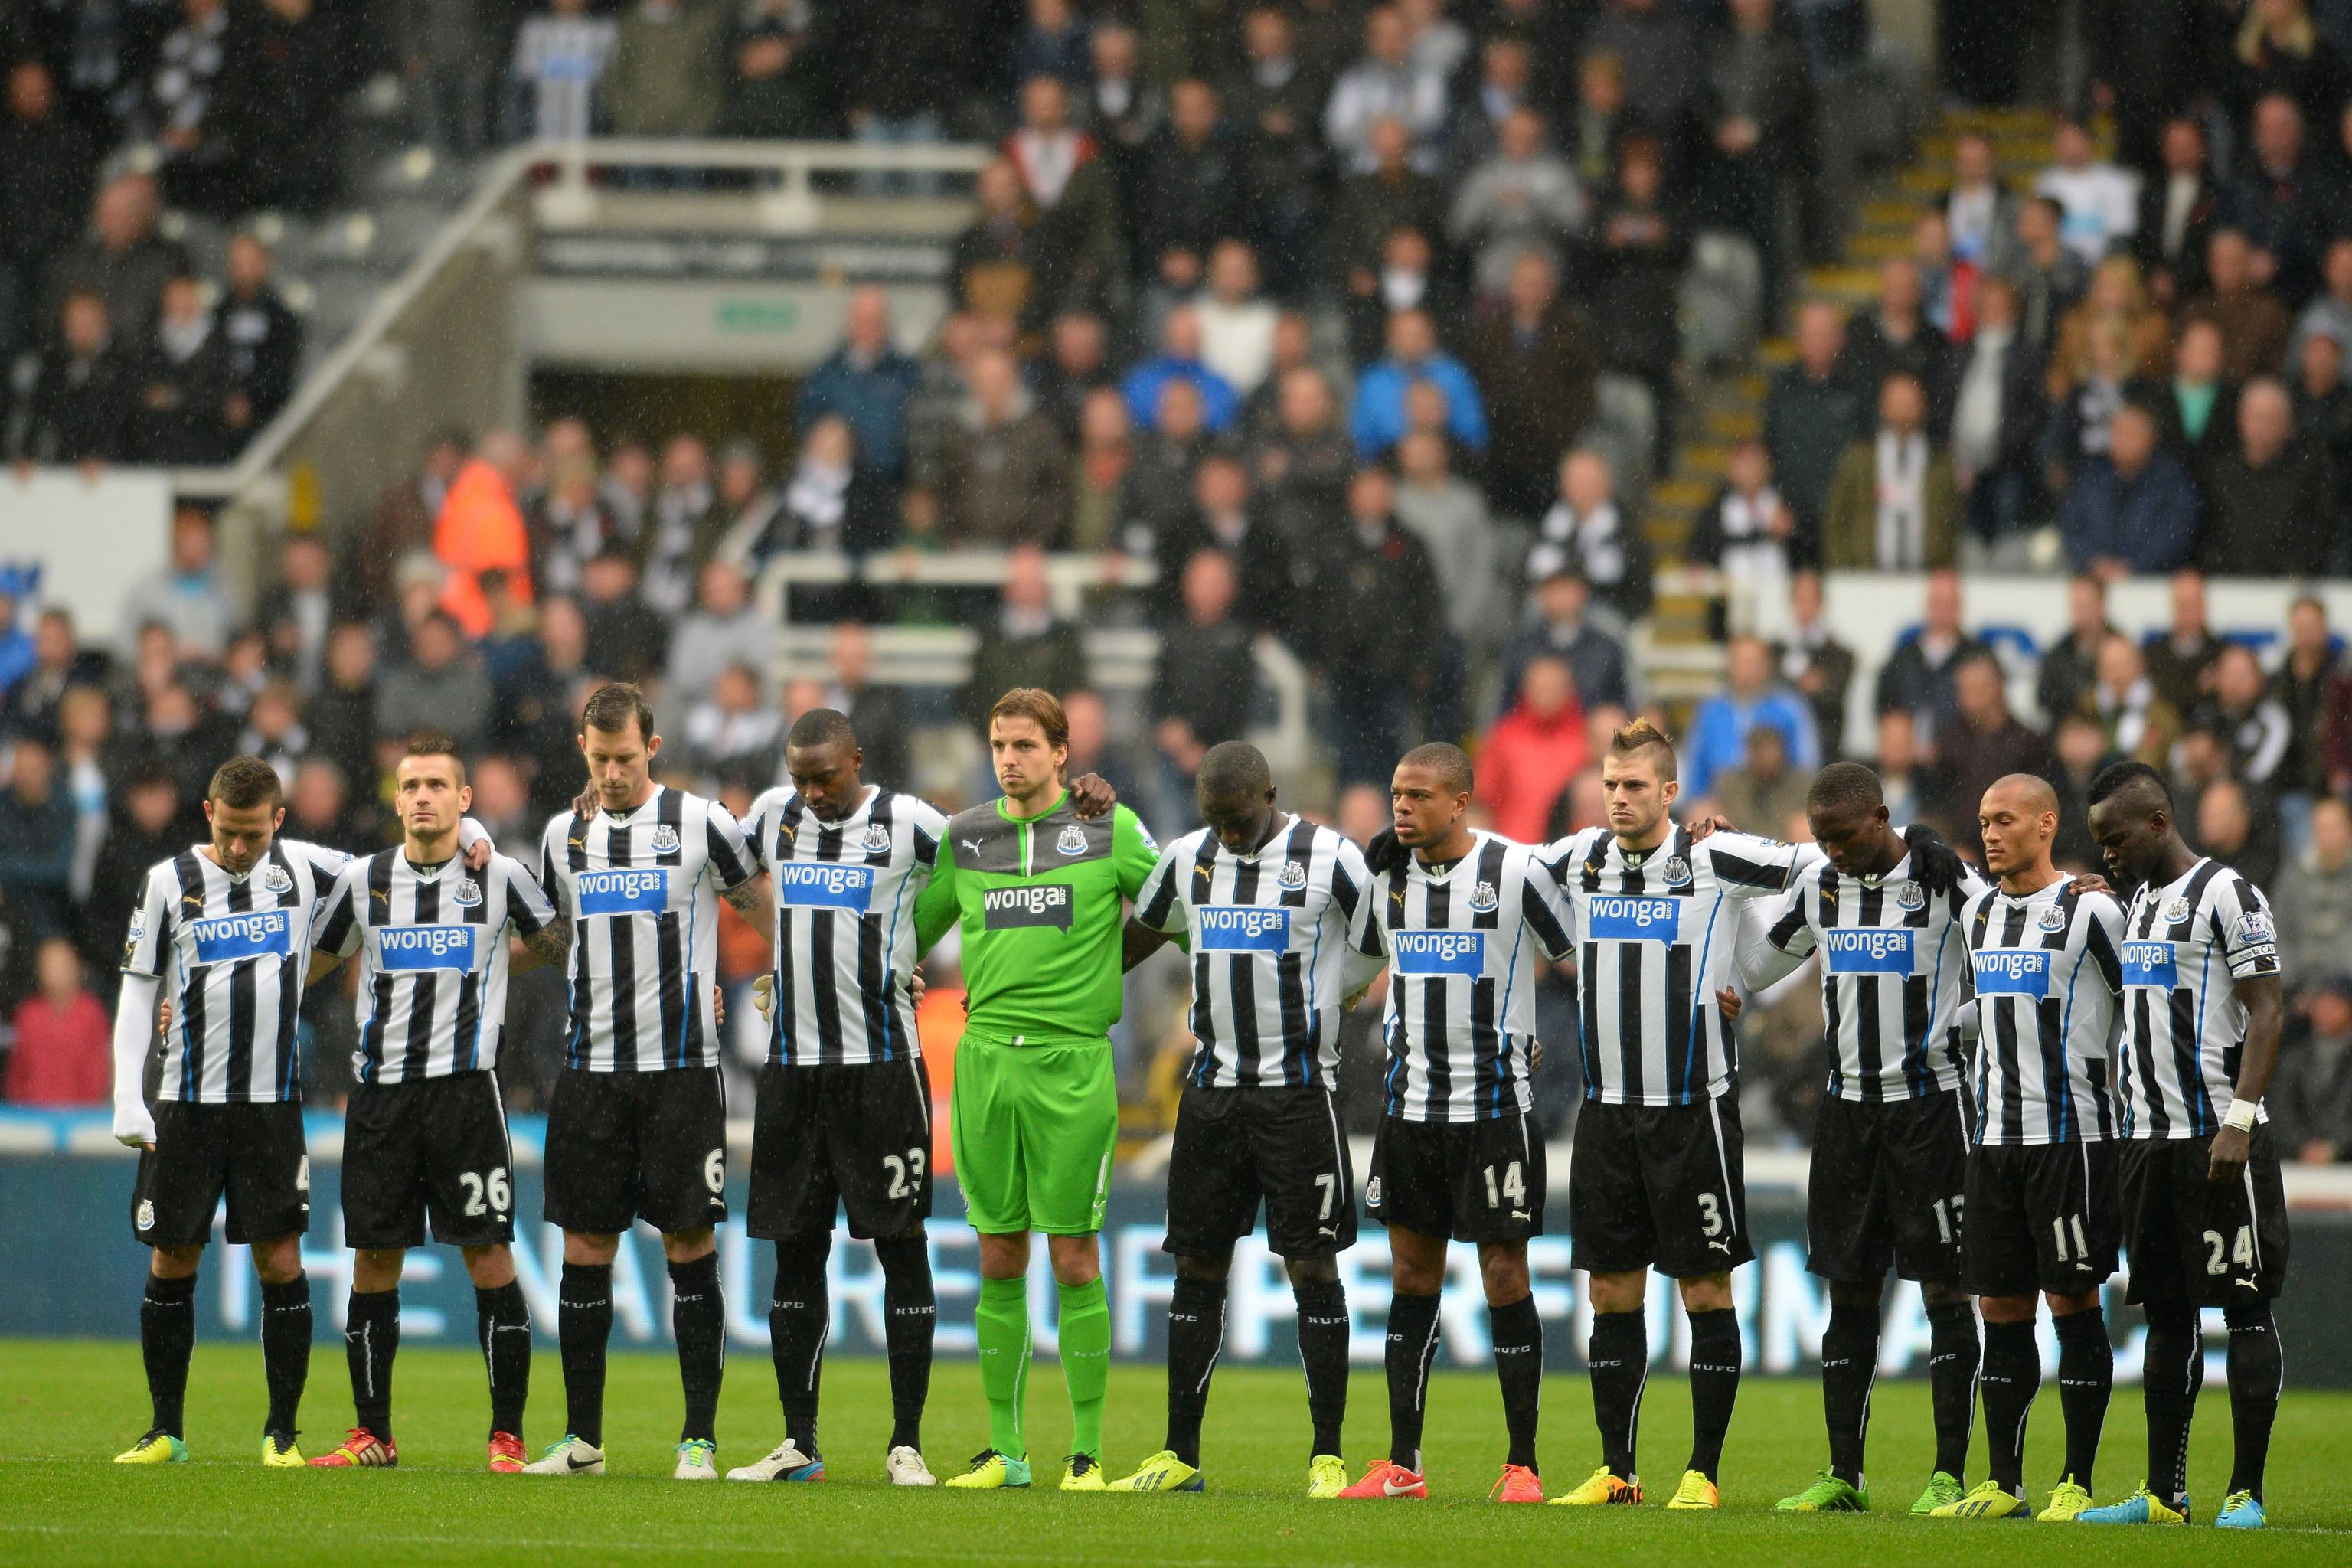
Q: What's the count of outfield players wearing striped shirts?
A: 10